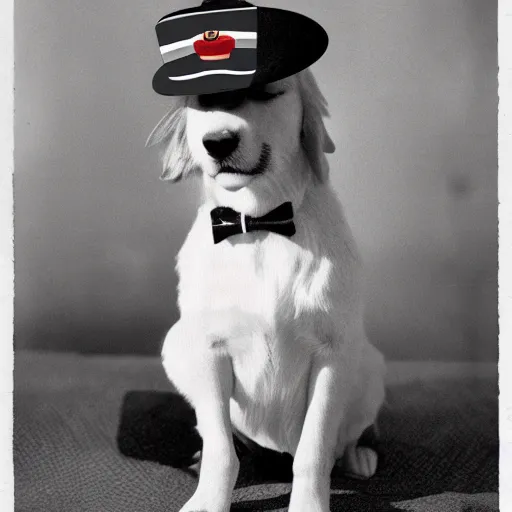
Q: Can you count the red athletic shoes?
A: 0